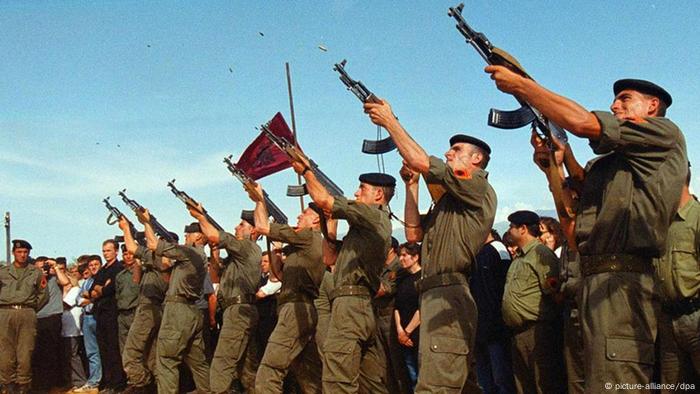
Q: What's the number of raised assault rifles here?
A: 7